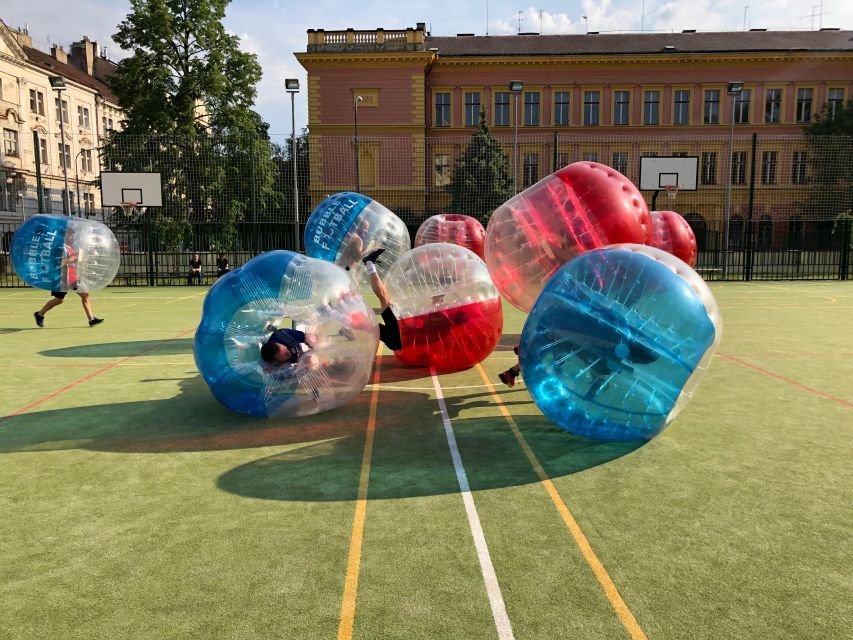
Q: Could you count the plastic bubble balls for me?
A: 8